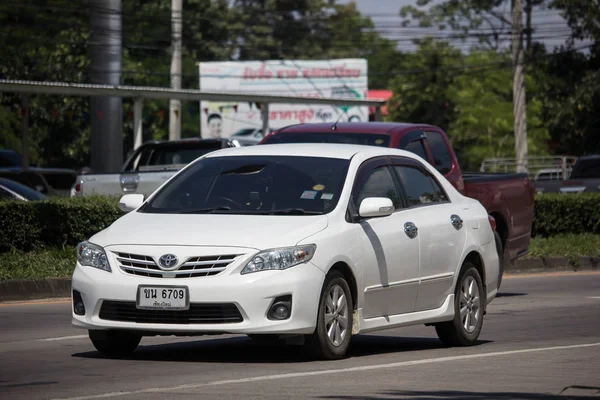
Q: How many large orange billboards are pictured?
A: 0